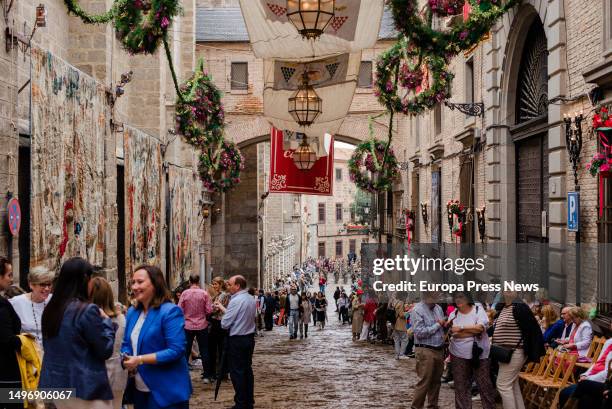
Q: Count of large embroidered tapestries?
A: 3